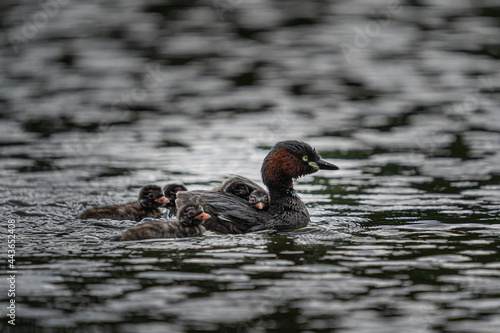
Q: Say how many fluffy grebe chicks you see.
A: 5